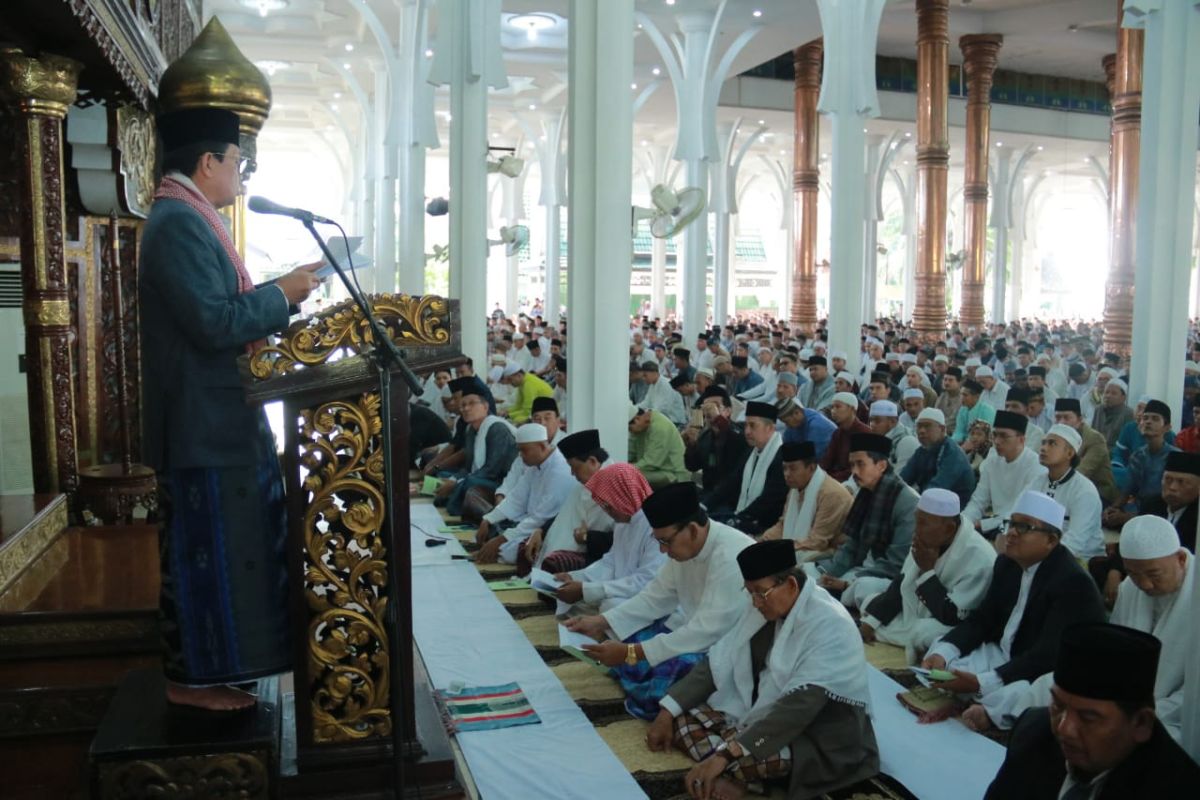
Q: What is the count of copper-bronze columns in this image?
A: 5